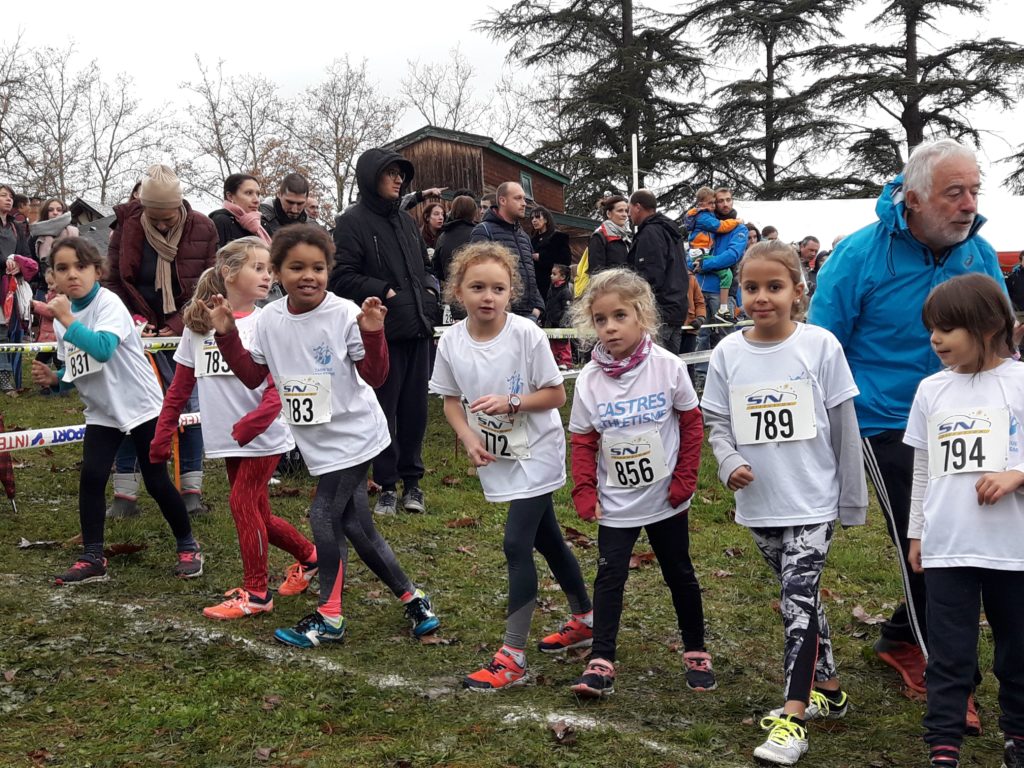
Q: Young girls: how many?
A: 7